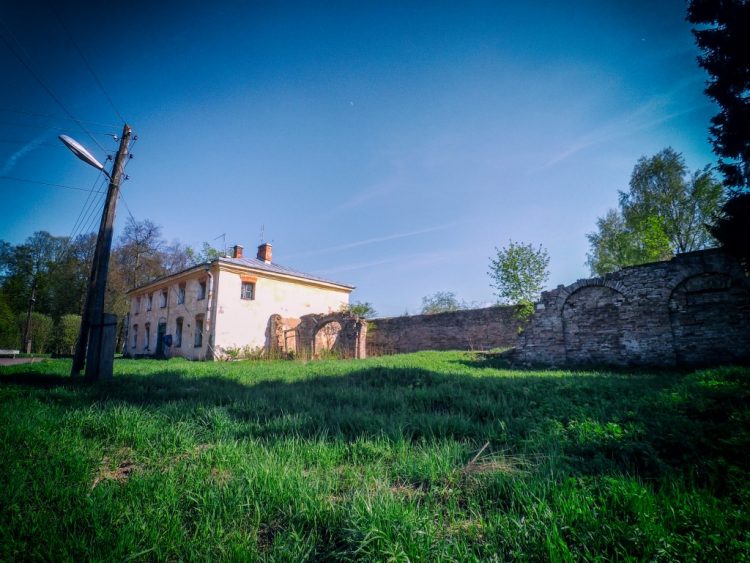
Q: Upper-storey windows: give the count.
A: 6